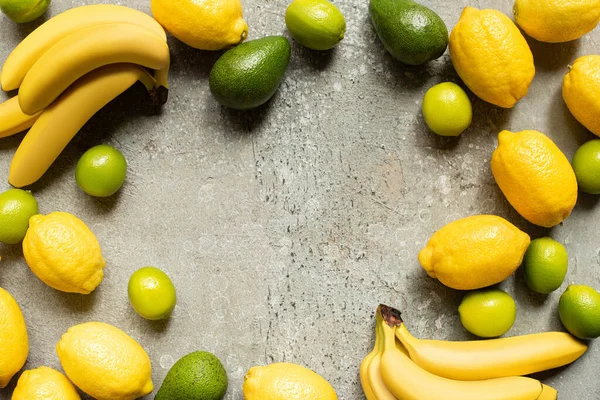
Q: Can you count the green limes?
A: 10